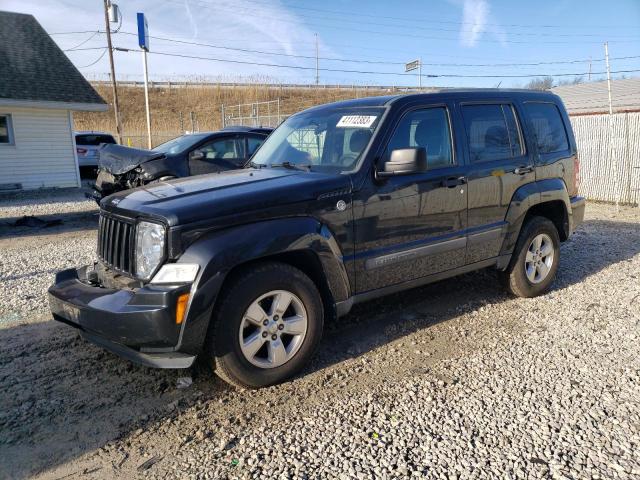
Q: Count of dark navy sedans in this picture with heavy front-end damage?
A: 1